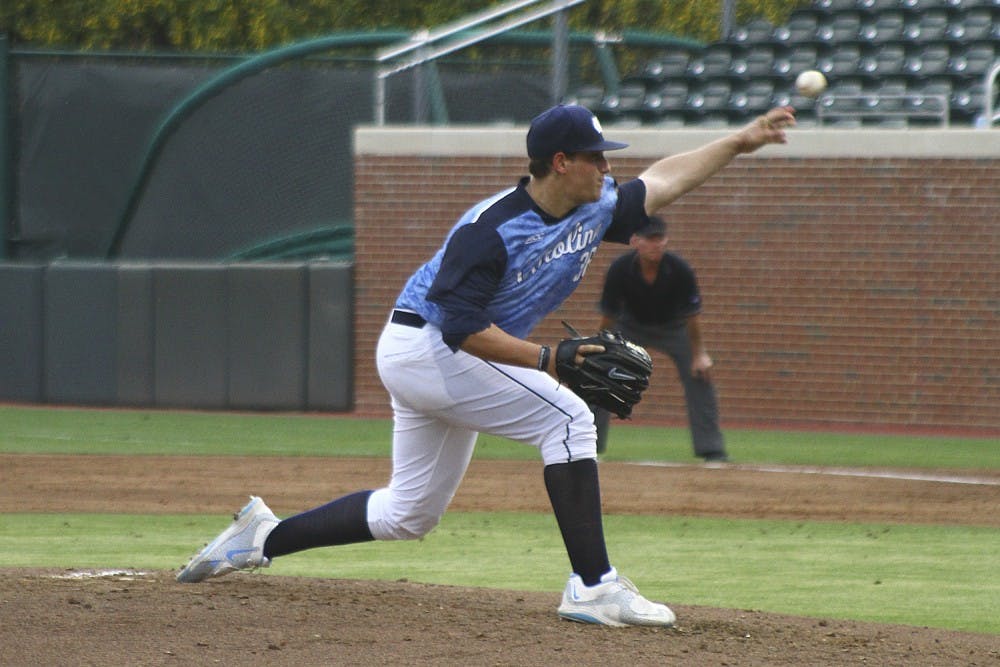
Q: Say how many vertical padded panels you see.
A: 6